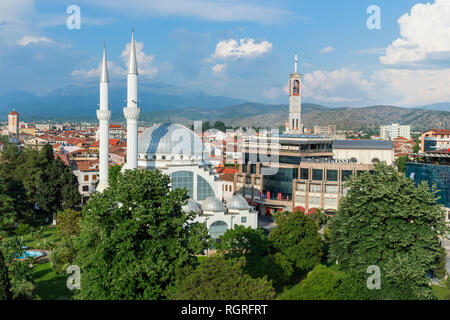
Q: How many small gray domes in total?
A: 3